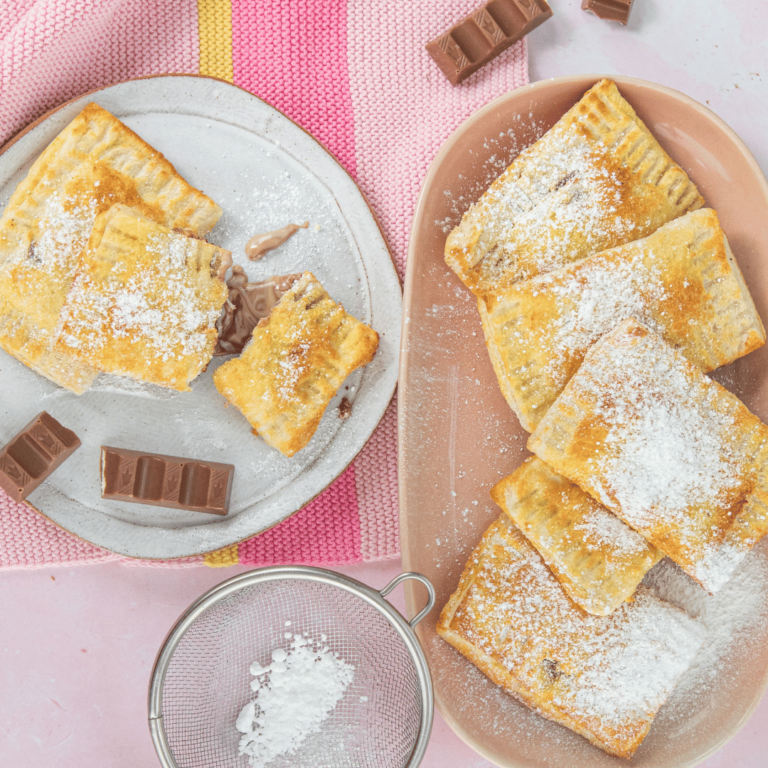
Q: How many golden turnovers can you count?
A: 7